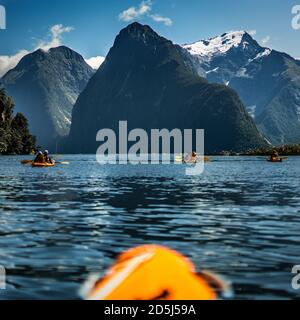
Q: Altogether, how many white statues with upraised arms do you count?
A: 0